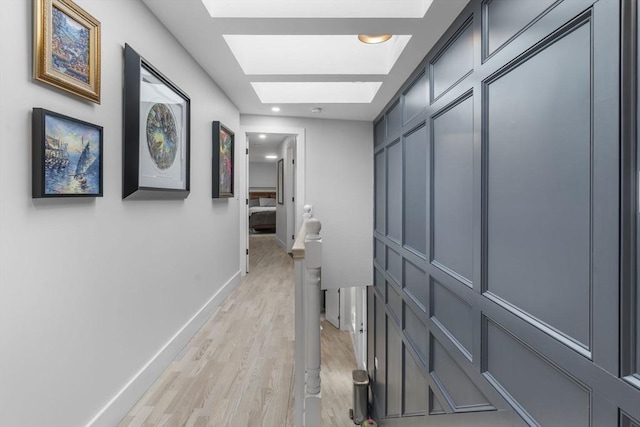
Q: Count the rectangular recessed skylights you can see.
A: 3